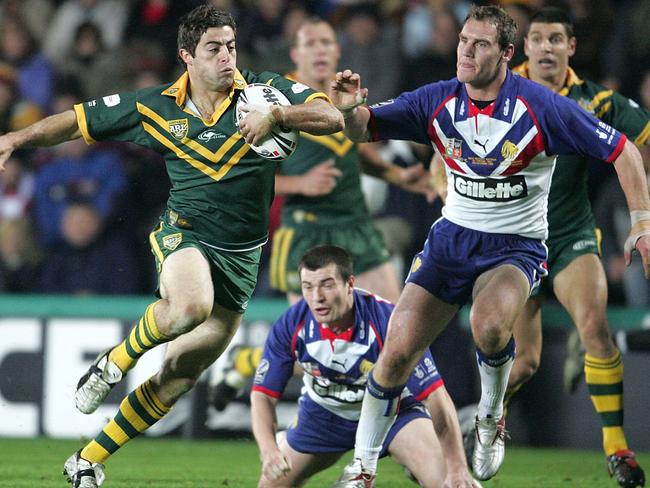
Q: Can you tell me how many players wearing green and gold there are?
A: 3